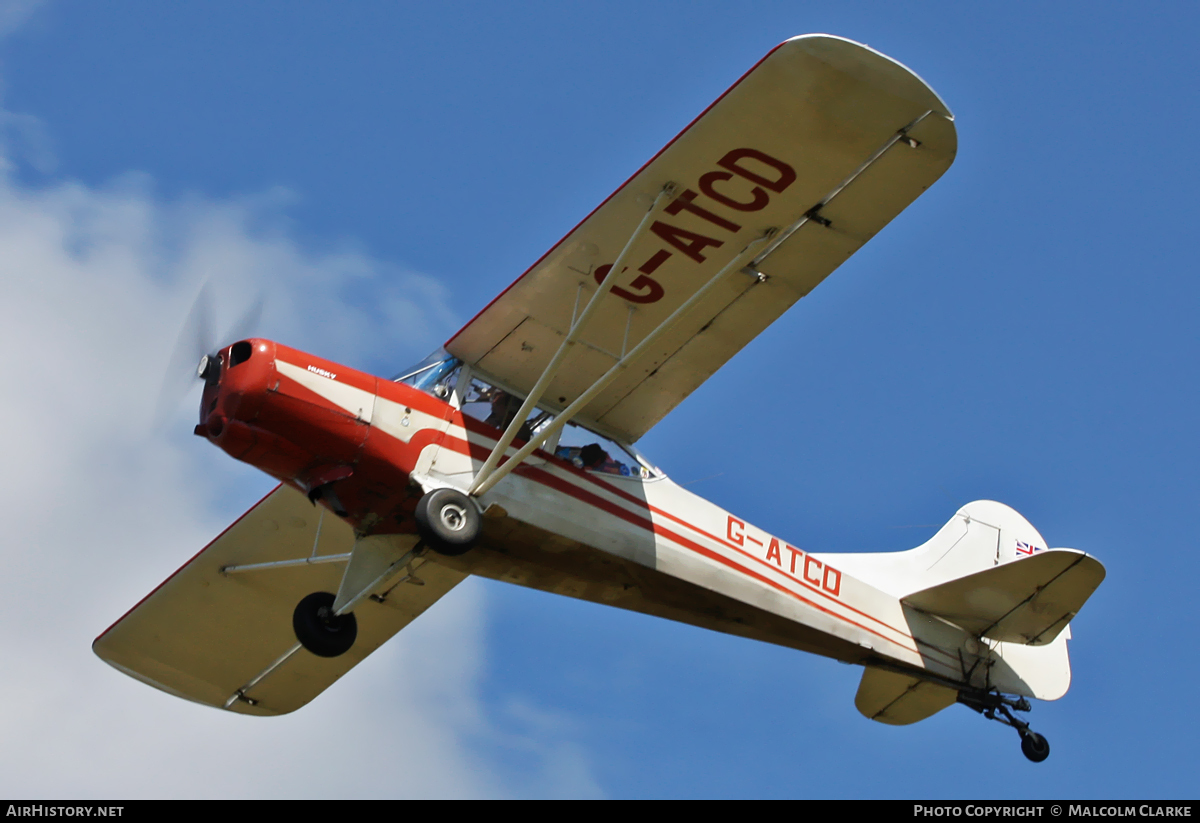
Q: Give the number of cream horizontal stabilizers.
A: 2